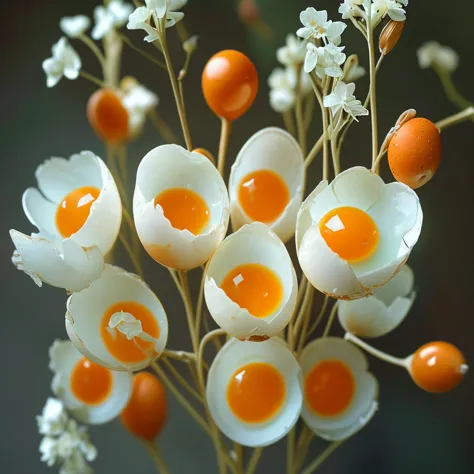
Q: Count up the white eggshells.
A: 10